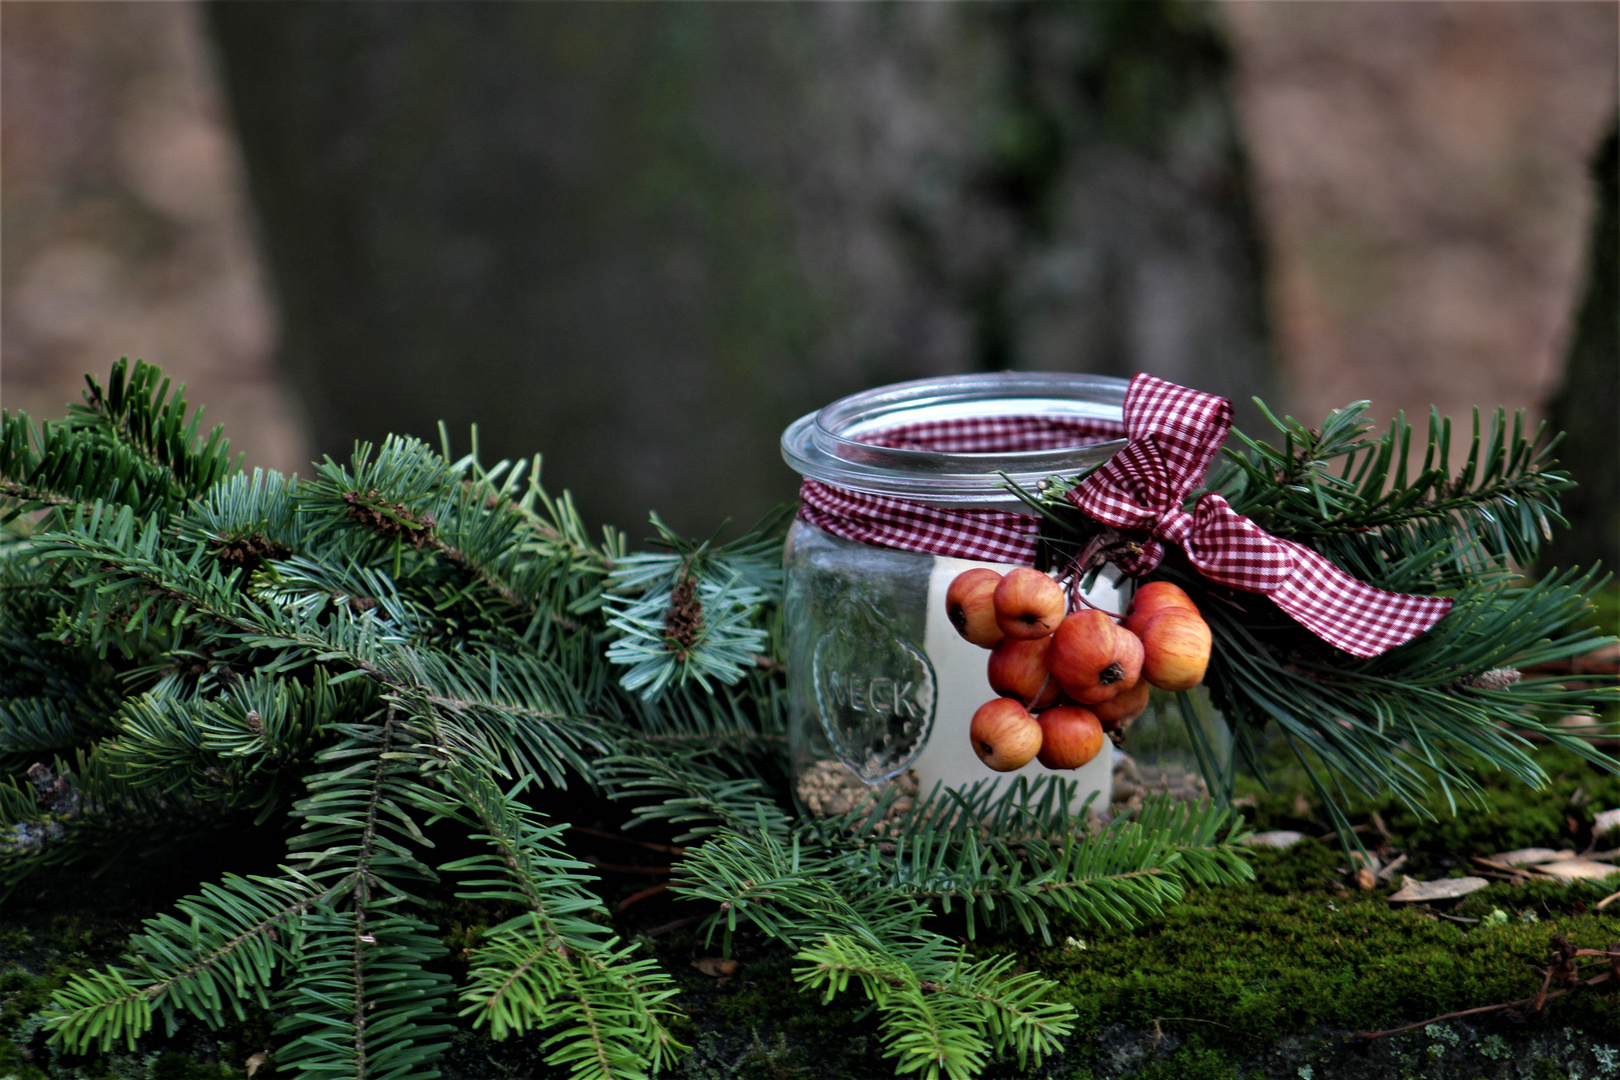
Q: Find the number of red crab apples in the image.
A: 9